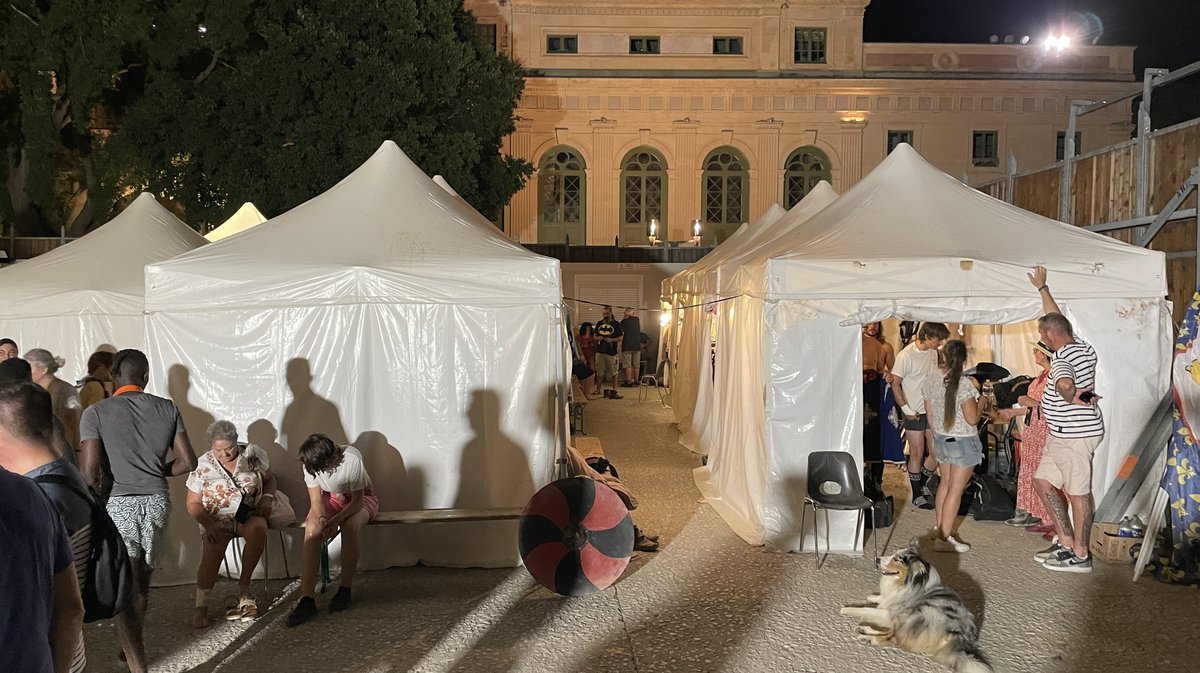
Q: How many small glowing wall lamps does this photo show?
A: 2